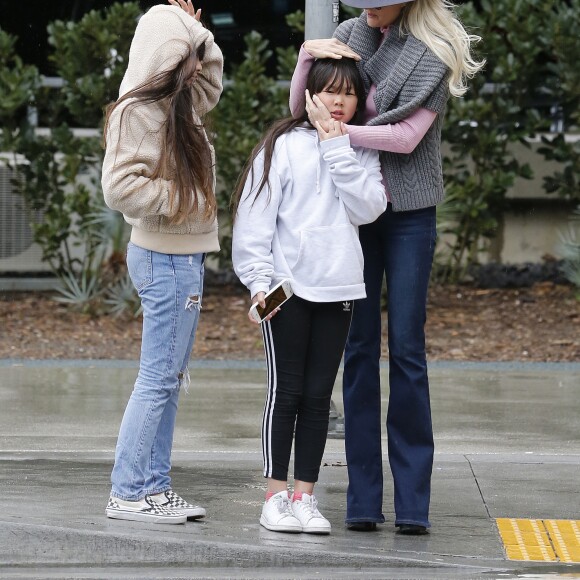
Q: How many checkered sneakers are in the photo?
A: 2